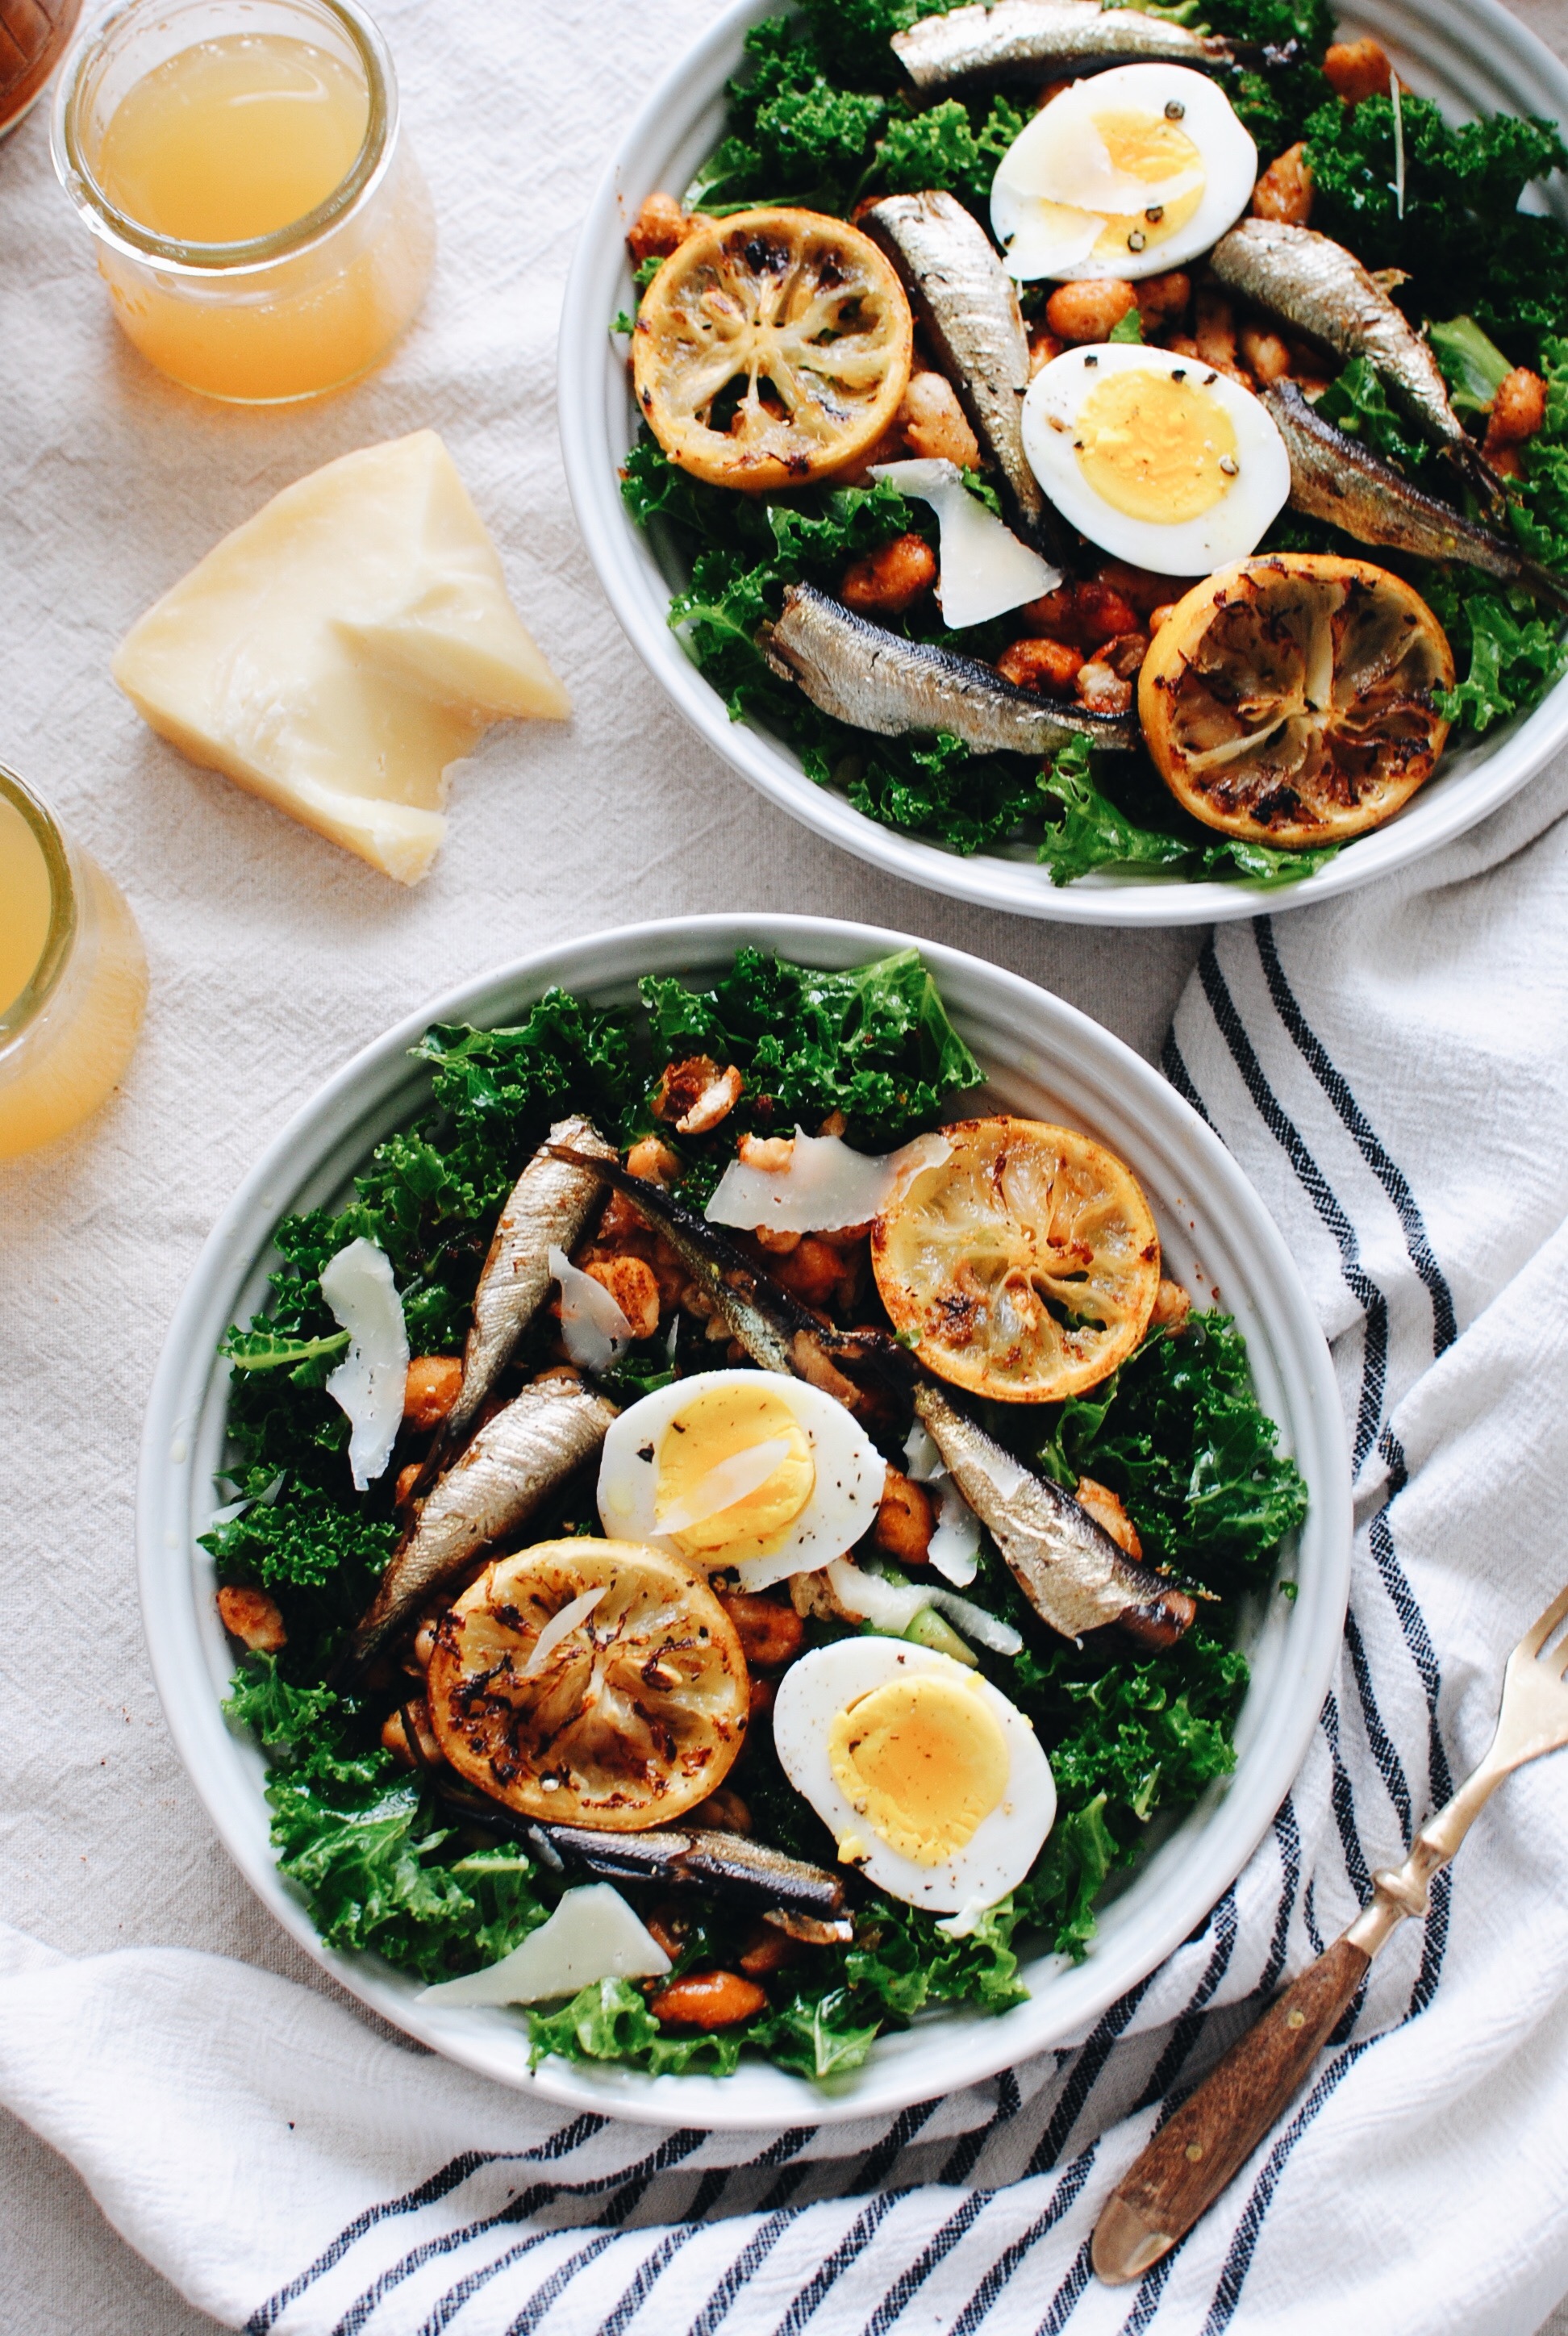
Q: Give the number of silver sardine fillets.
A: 10